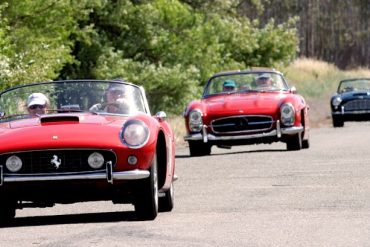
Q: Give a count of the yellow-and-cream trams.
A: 0